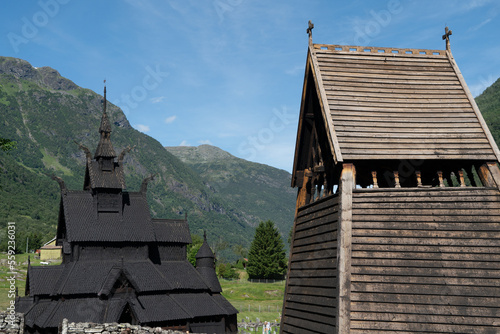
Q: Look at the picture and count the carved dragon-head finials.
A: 4